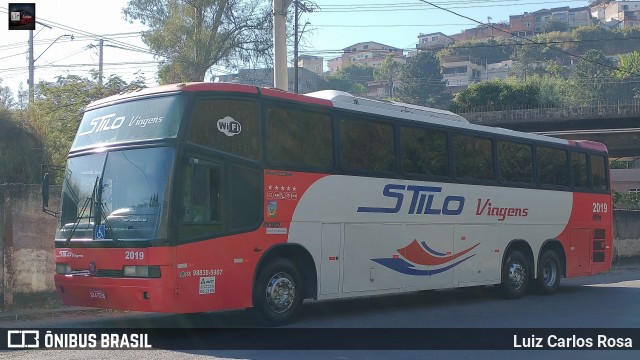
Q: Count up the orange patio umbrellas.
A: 0